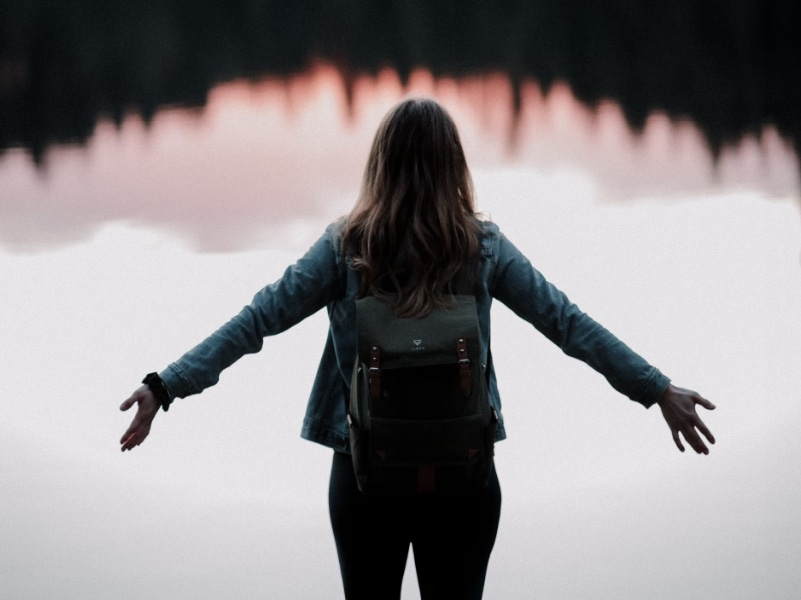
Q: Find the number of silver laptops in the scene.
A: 0